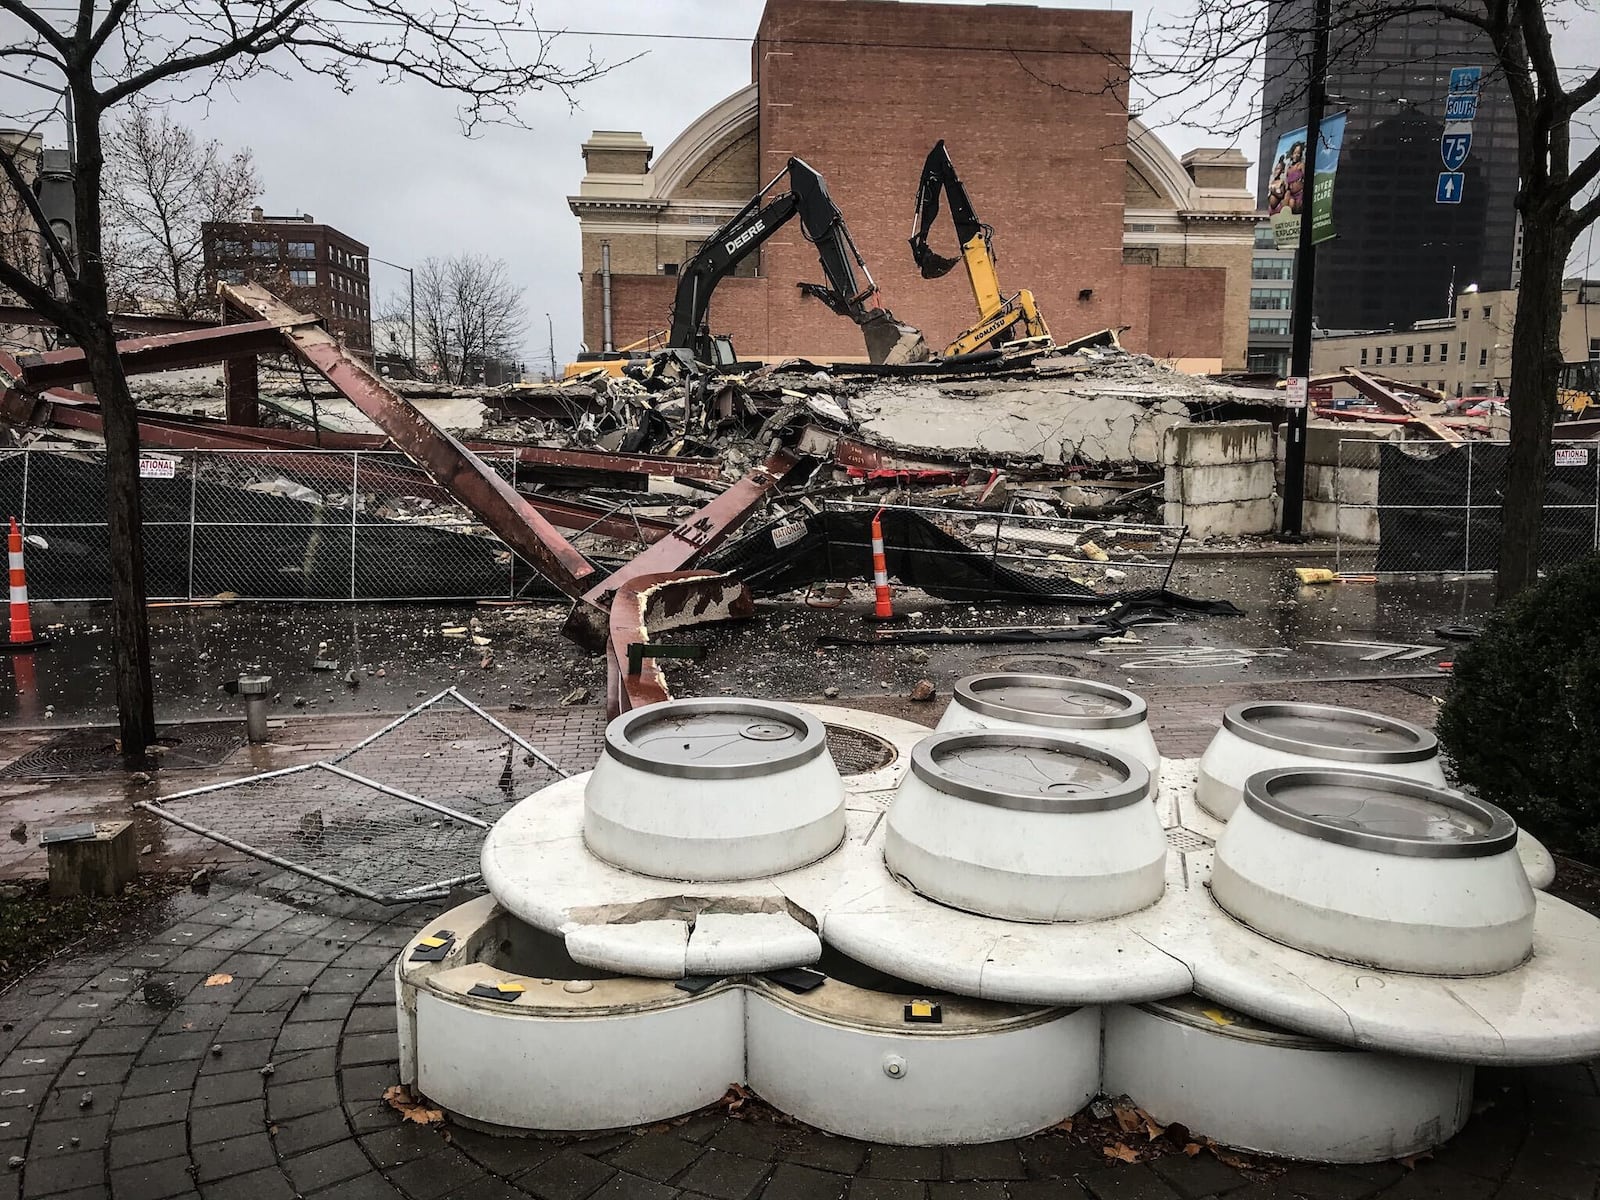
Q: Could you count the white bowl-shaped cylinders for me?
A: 5